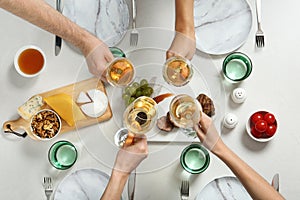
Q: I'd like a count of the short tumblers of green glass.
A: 4